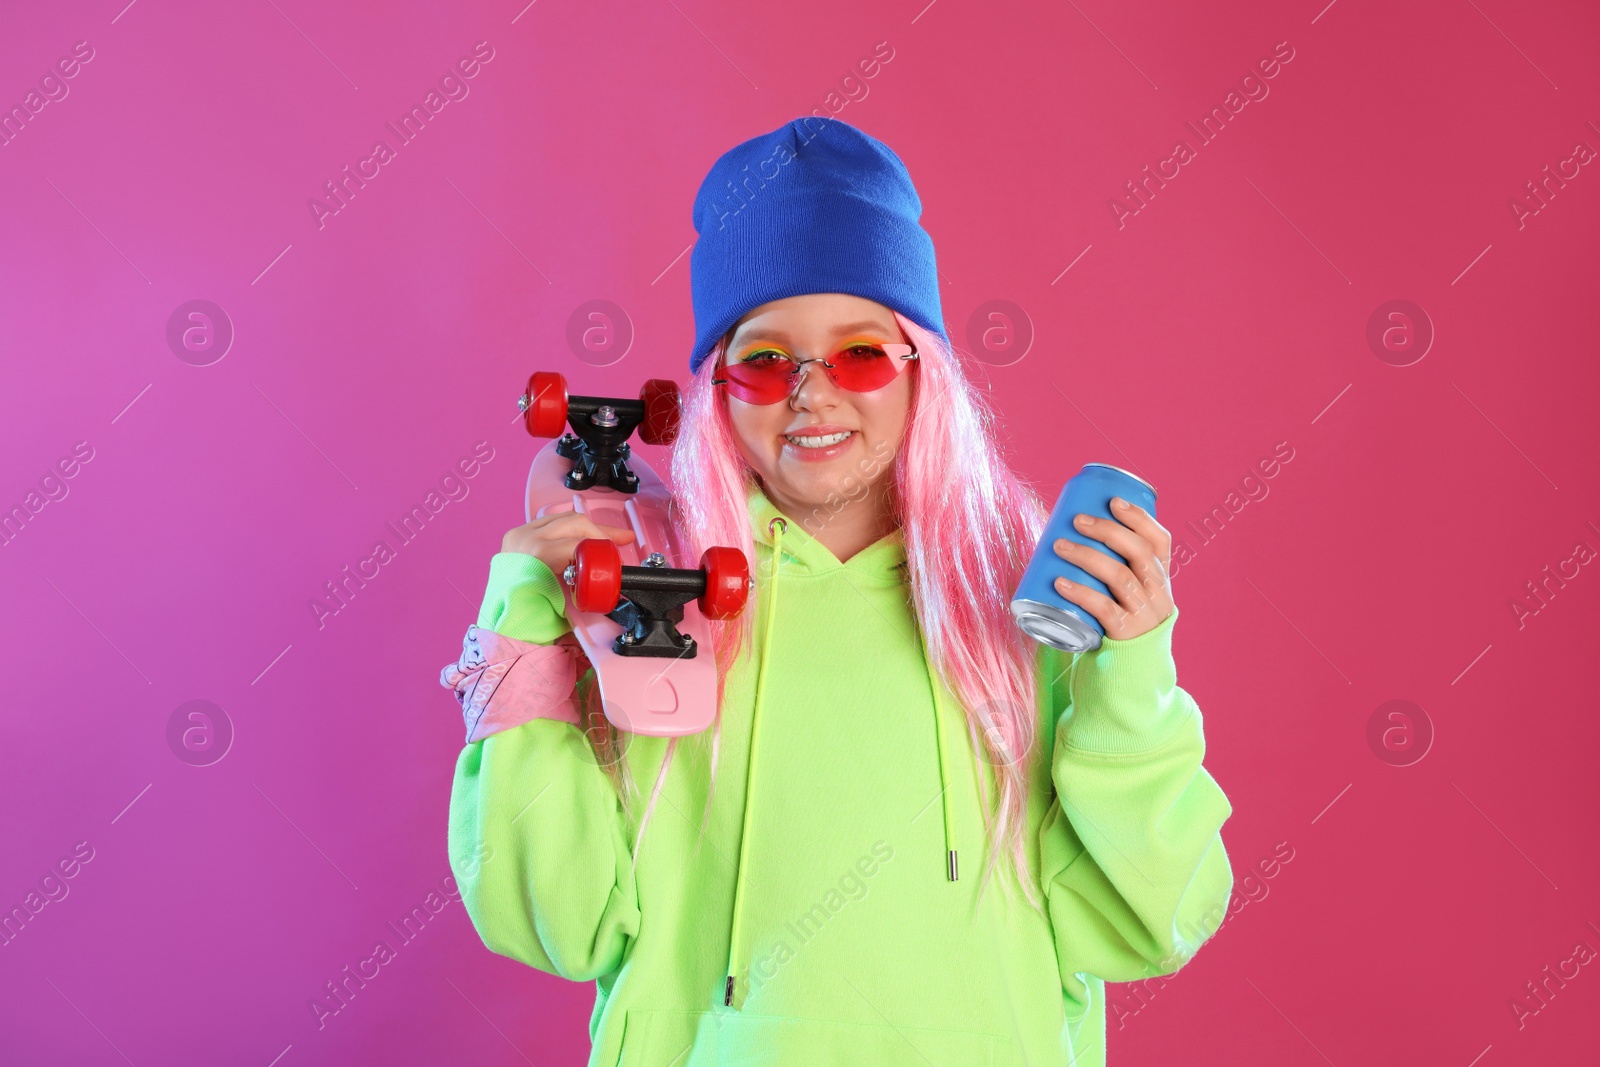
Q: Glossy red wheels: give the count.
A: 4